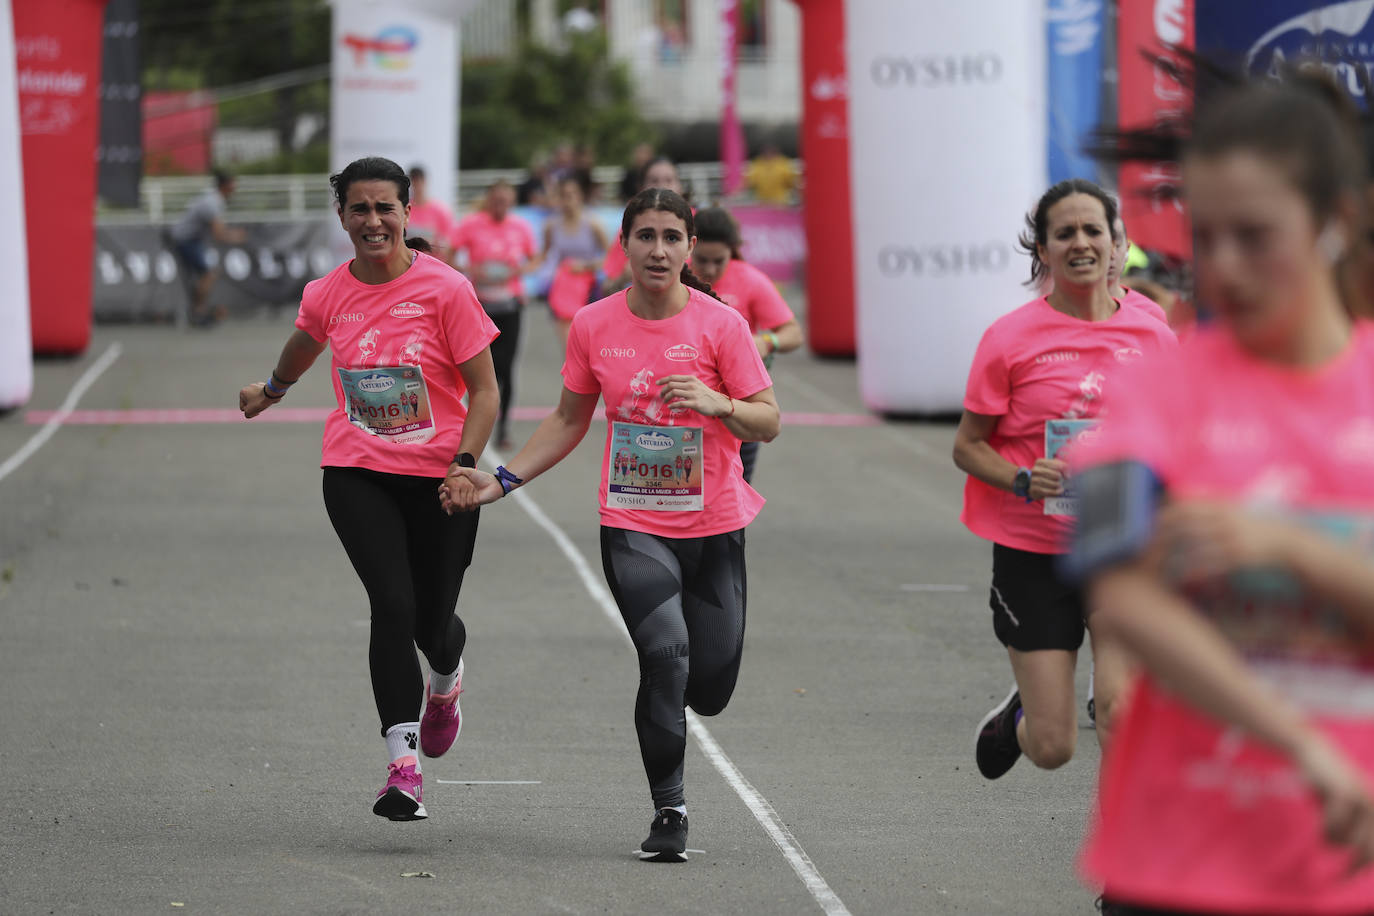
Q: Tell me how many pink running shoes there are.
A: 2